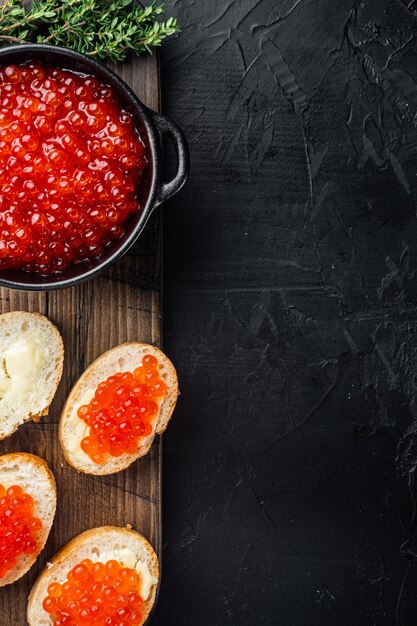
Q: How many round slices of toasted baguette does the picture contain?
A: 4